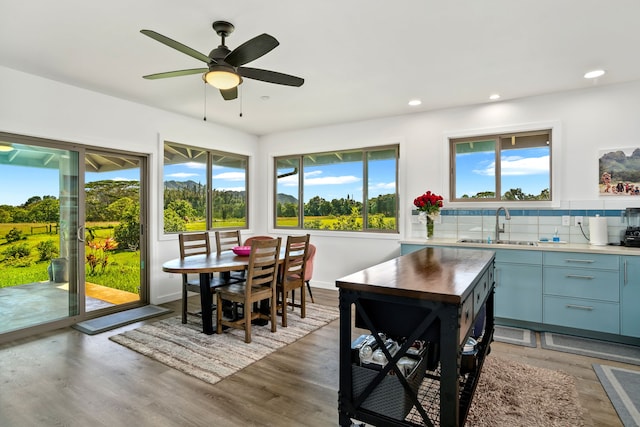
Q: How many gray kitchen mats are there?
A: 3